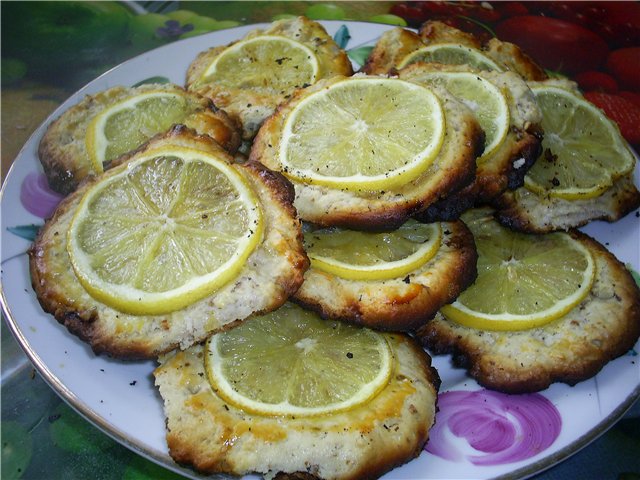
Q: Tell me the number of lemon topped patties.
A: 10